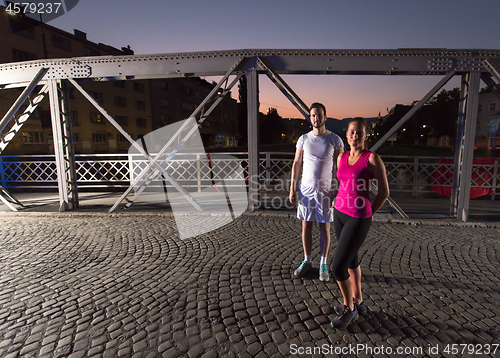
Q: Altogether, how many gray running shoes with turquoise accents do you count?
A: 2